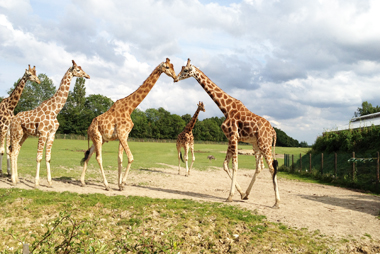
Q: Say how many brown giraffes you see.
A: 5